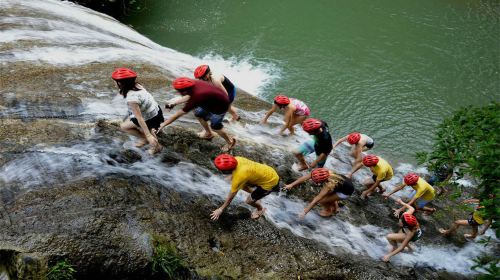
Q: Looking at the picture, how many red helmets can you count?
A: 11